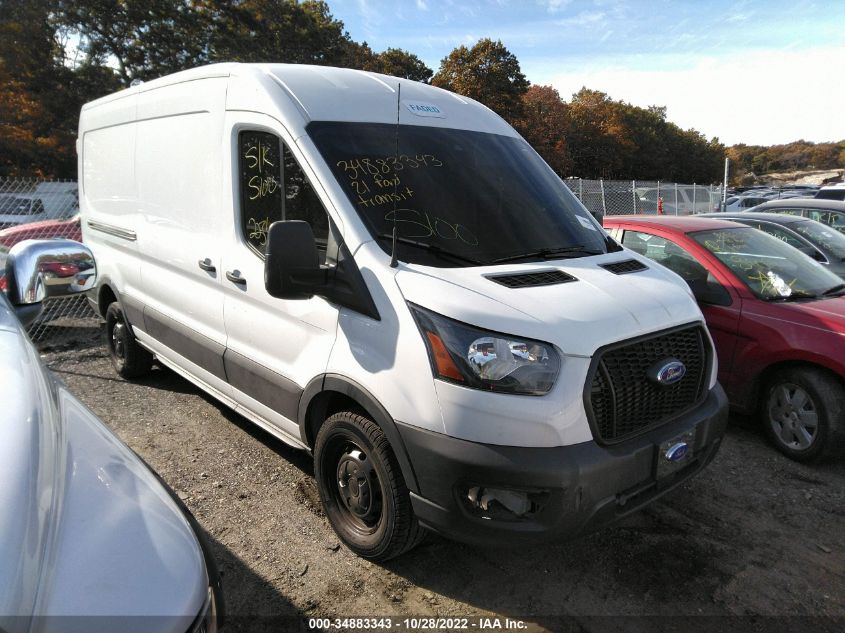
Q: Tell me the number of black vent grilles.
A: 2